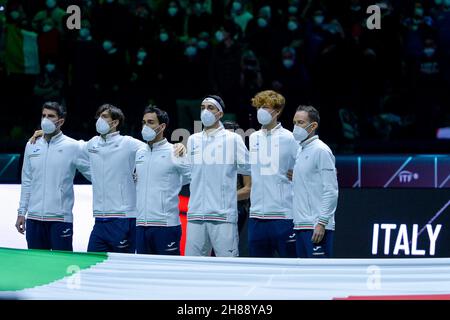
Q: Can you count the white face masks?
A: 6